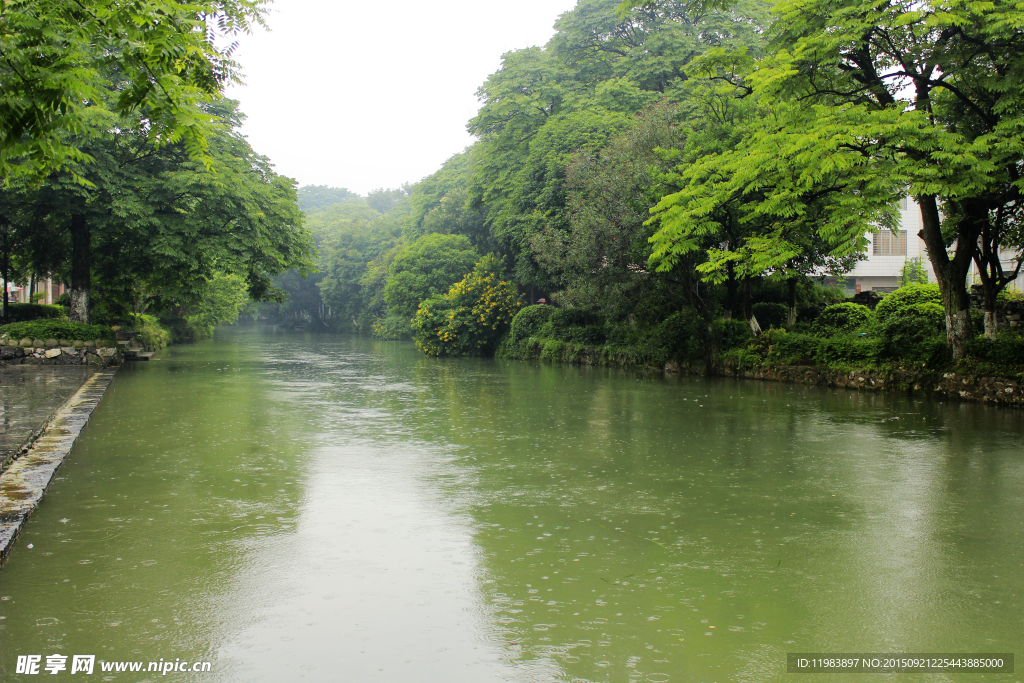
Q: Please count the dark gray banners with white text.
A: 1